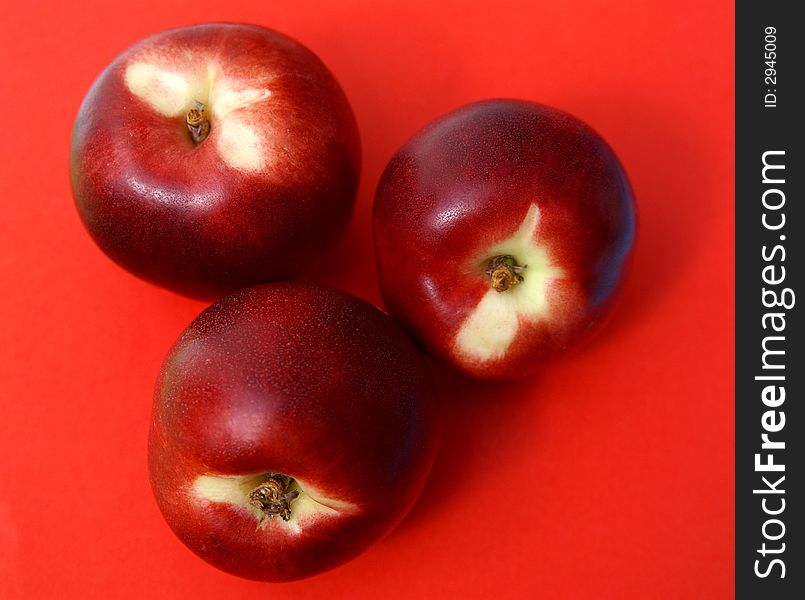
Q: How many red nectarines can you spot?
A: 3